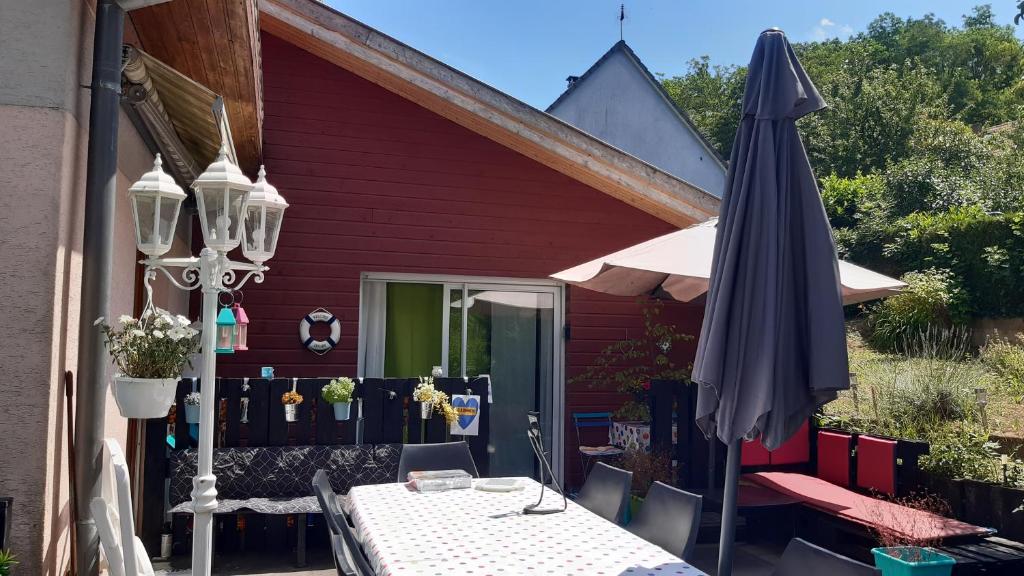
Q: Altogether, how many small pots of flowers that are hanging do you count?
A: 4